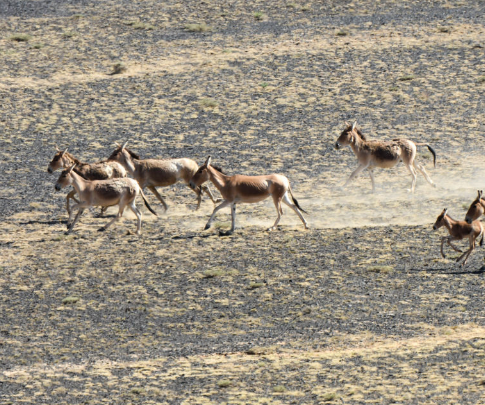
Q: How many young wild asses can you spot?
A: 1